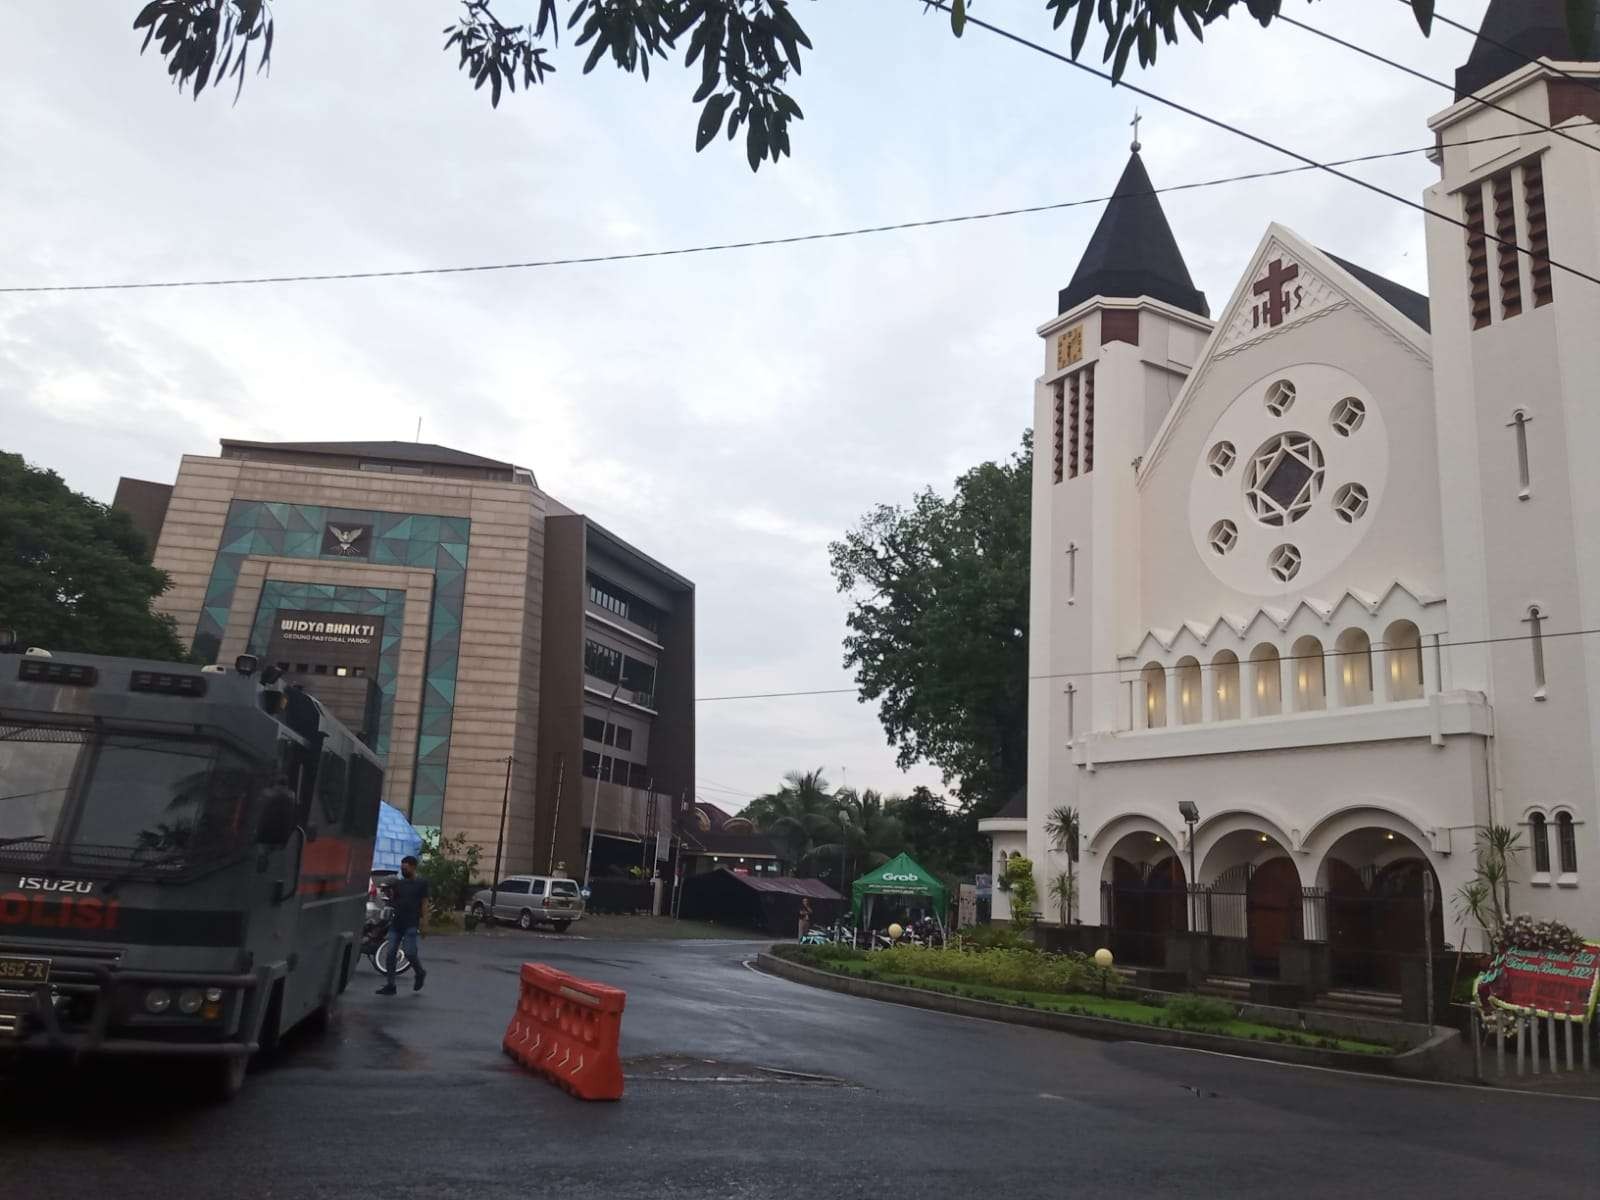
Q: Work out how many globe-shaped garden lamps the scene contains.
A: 2